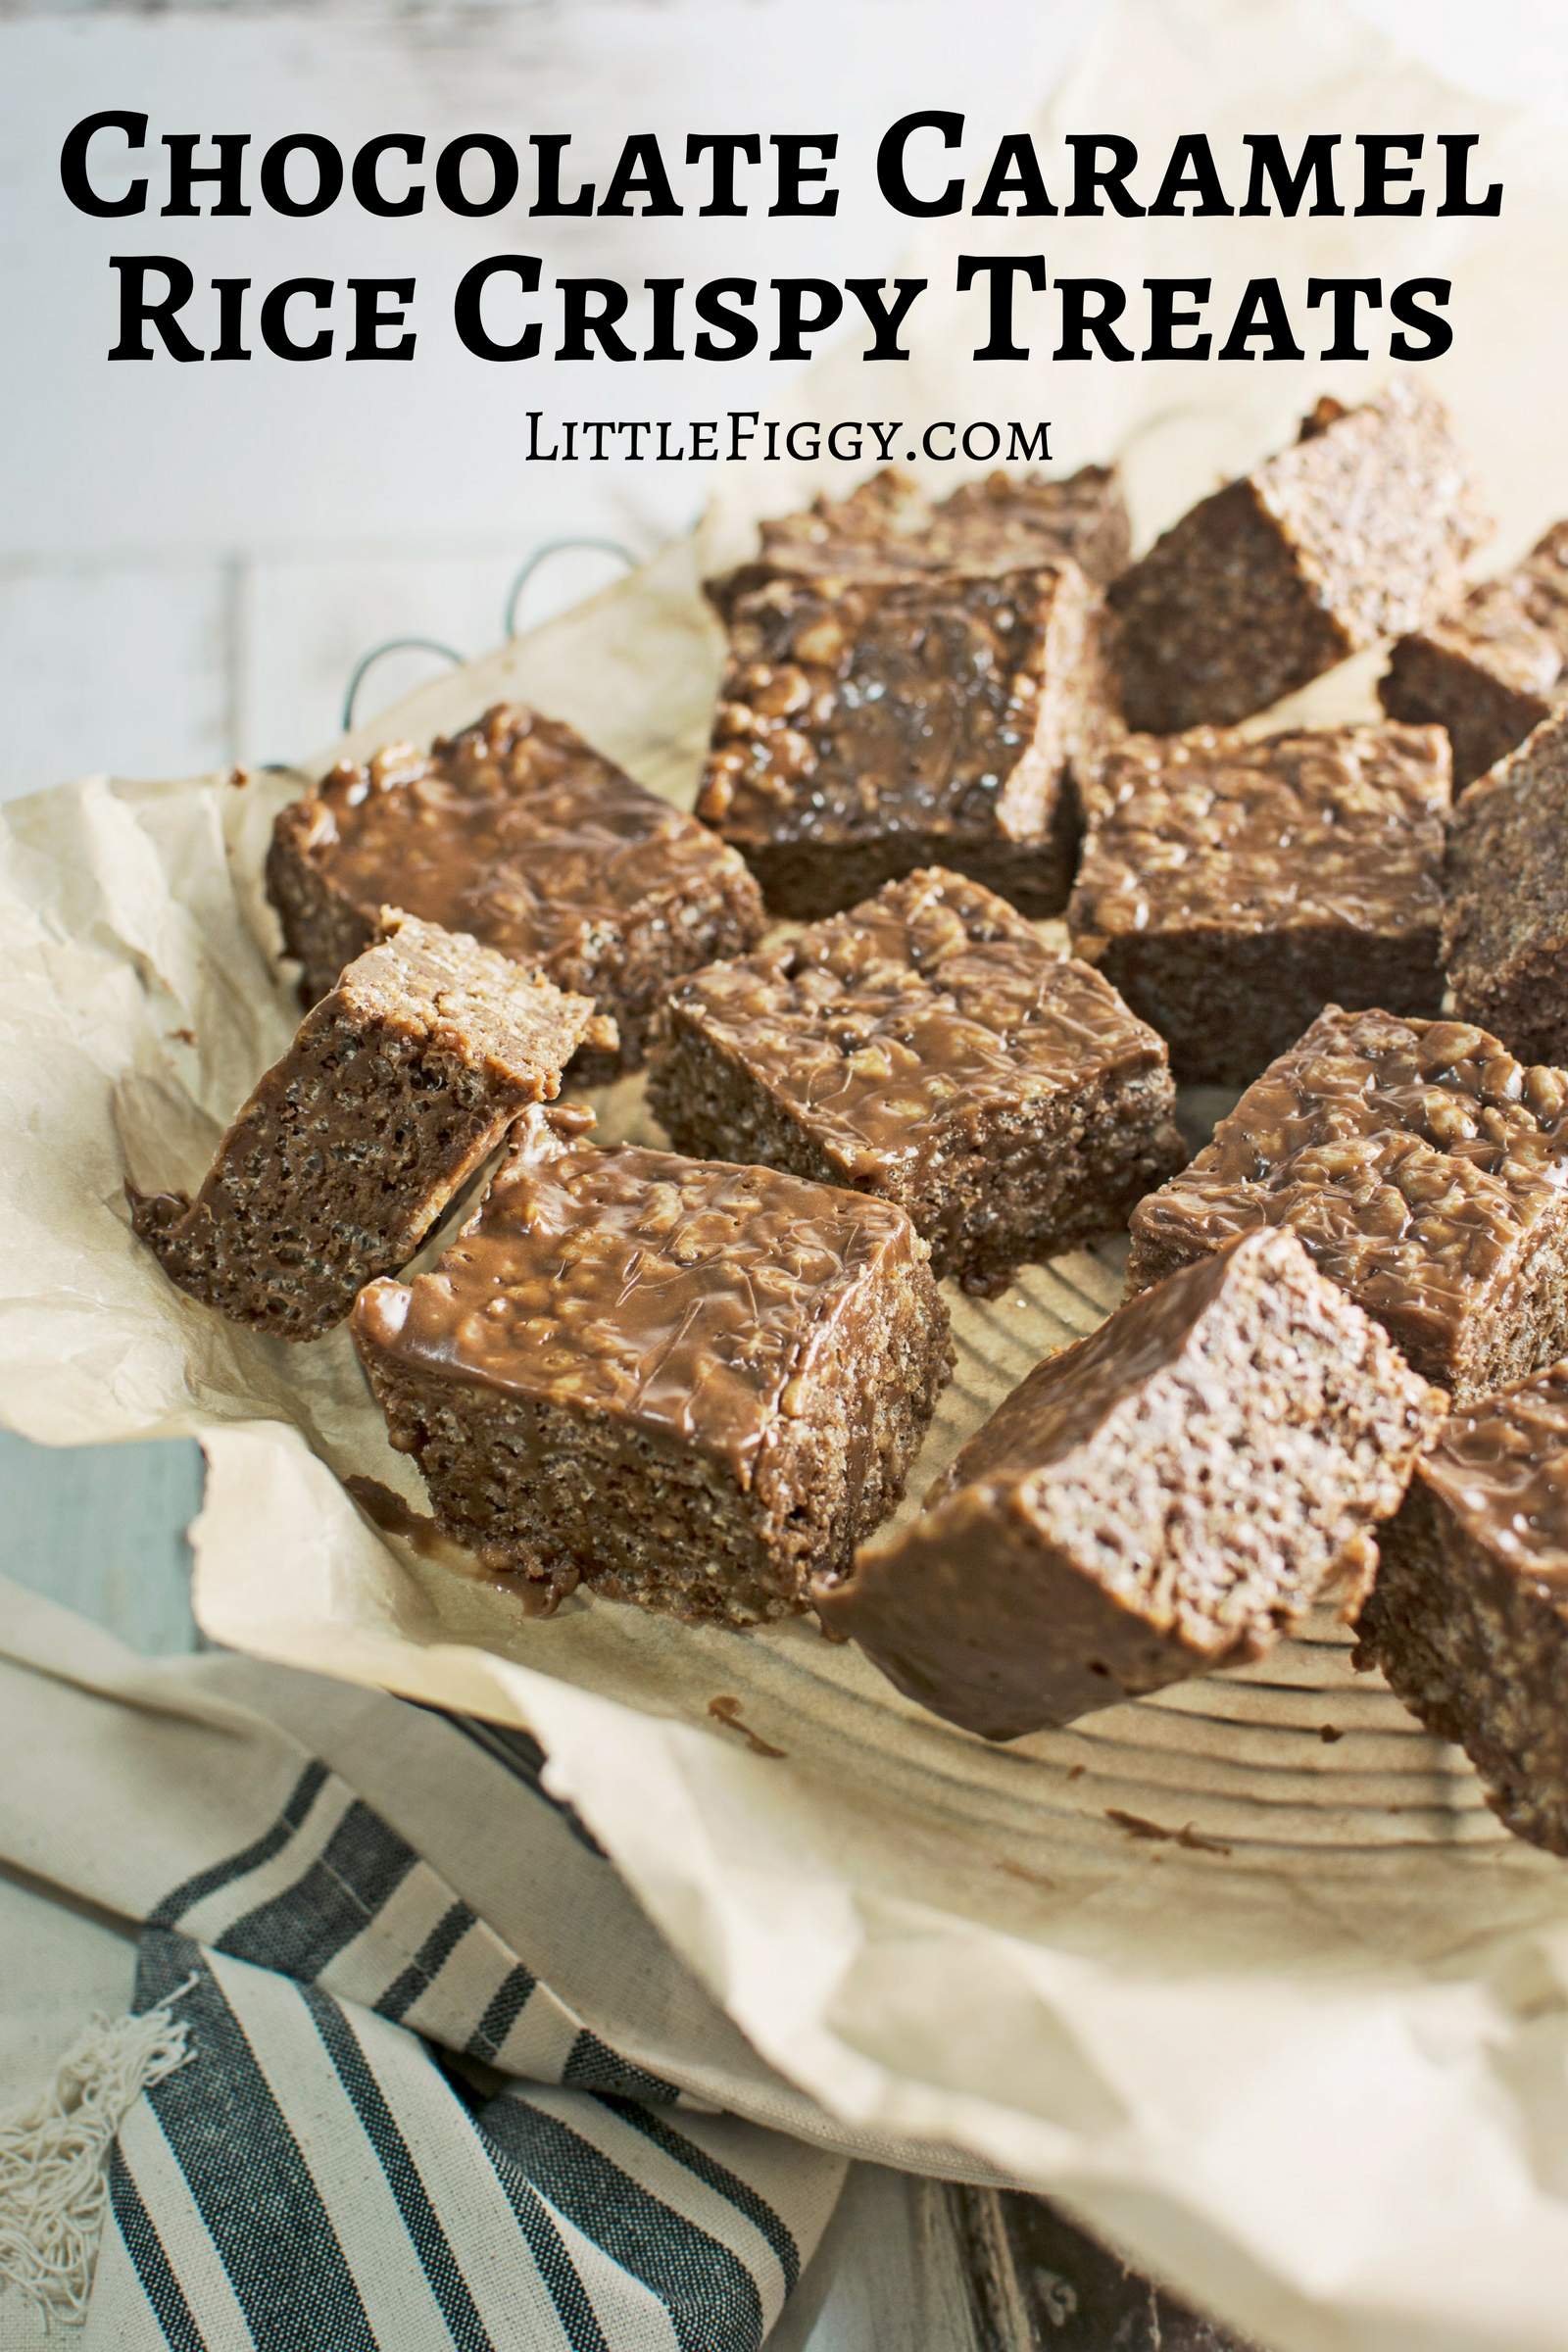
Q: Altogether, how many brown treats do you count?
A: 13